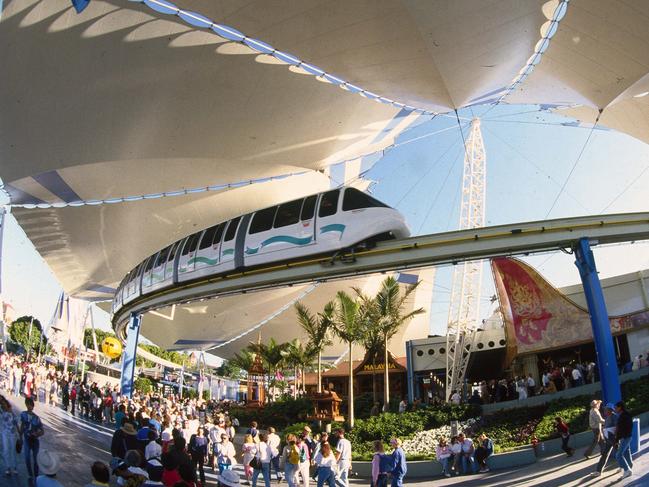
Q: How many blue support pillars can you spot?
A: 2